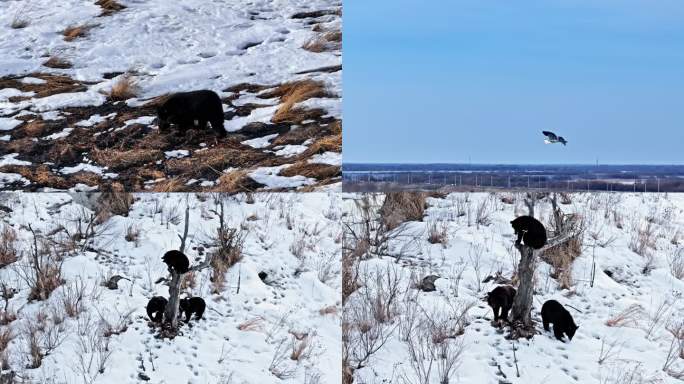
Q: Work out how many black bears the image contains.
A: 7